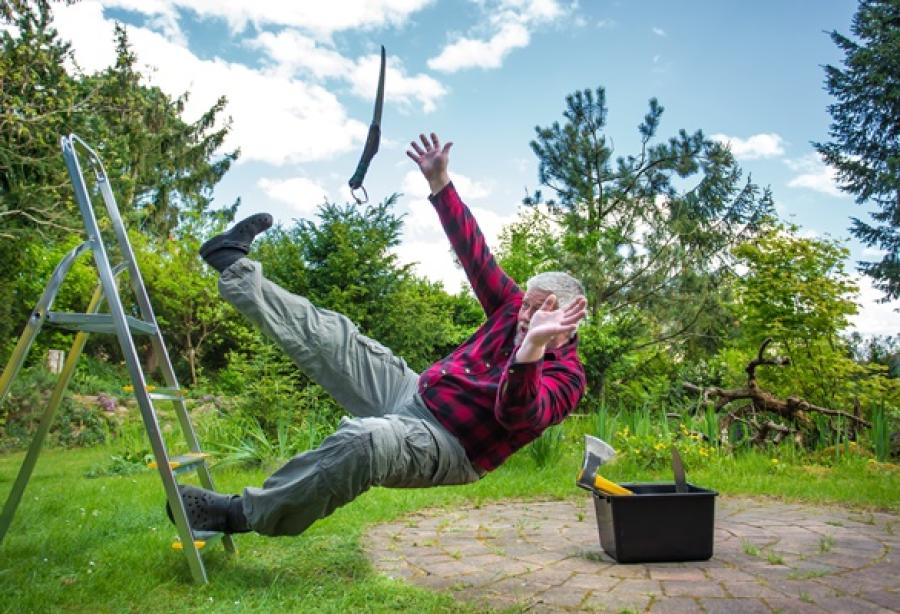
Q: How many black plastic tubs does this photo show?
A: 1